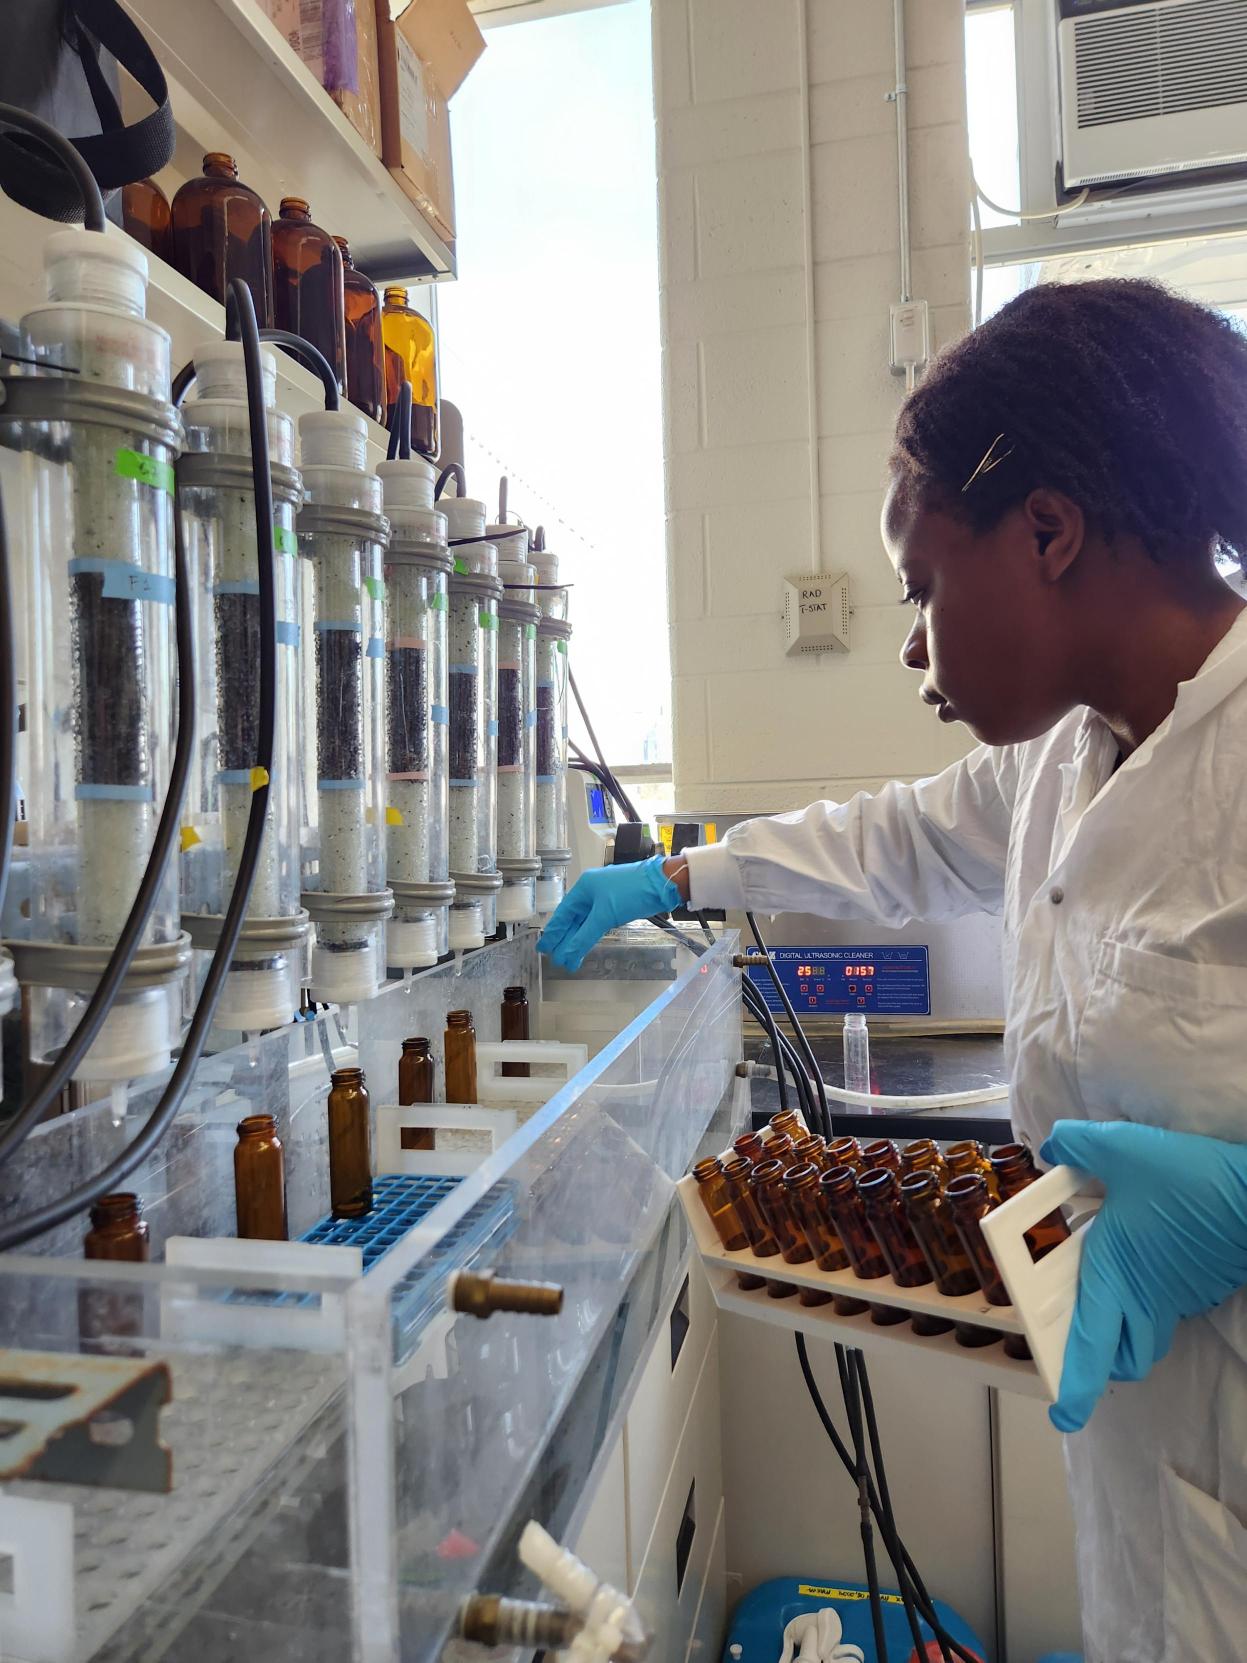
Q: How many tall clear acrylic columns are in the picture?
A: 7